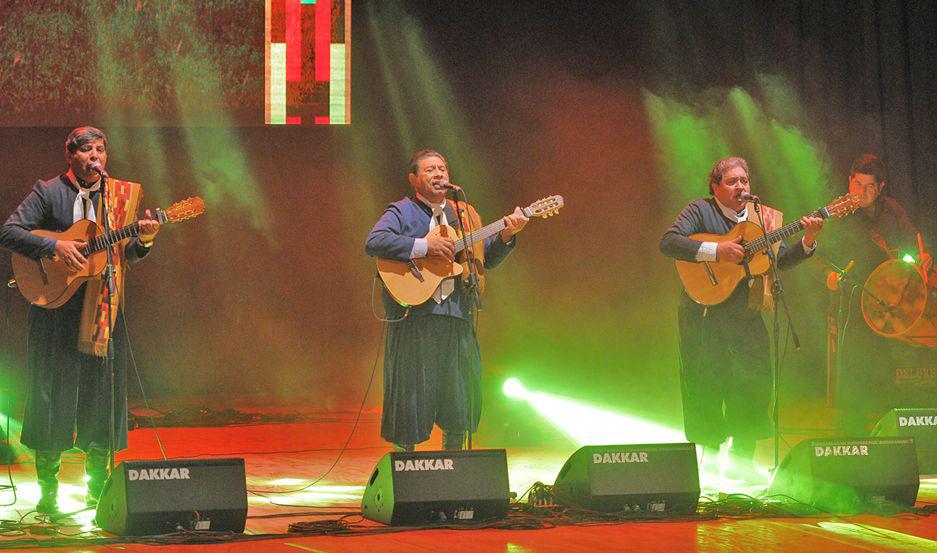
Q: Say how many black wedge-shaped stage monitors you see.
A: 5